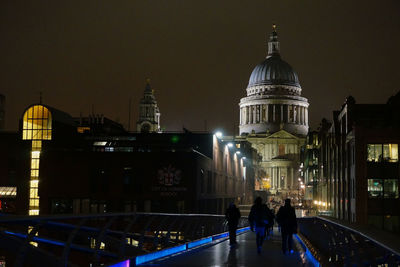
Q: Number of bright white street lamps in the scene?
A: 4